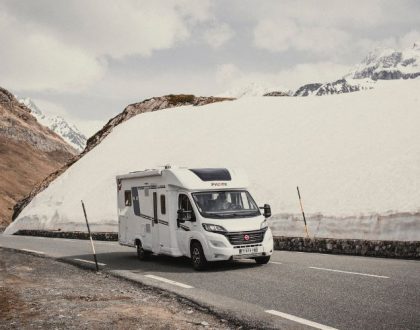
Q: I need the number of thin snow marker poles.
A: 2